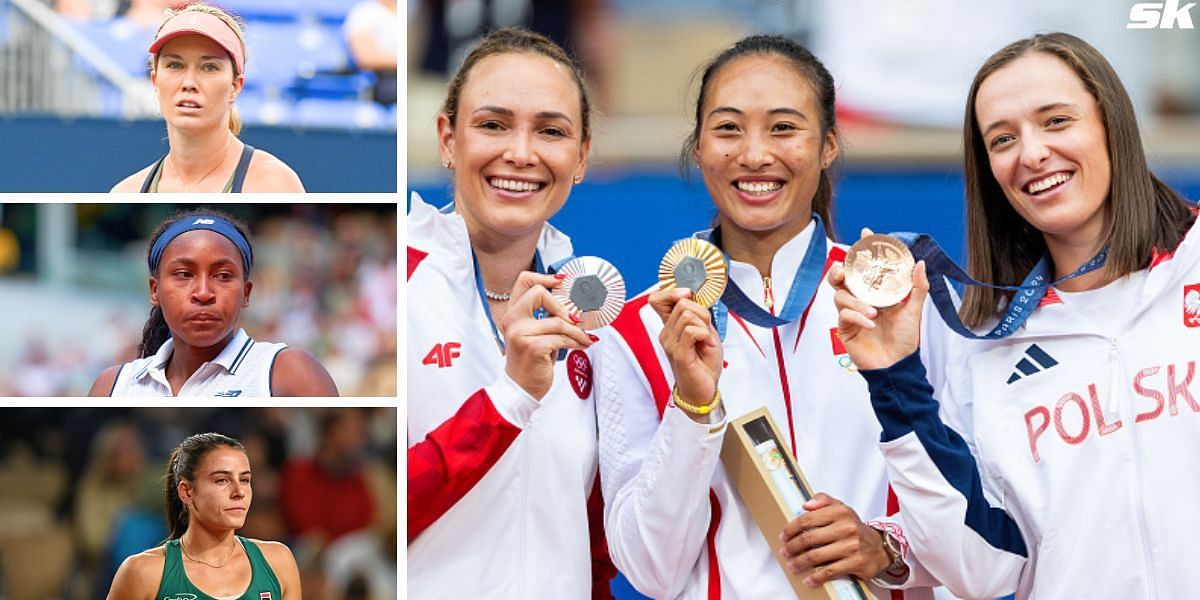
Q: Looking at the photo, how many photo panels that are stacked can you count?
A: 3